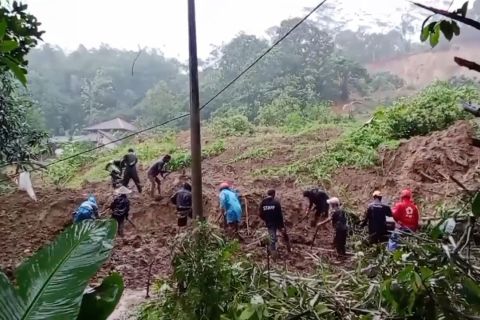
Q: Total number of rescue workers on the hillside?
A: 12